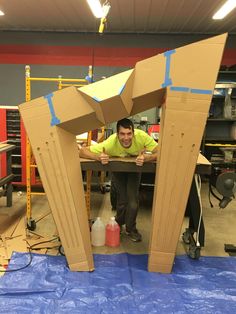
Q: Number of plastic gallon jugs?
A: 2